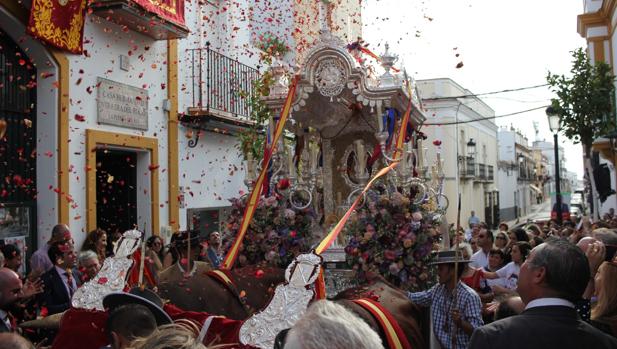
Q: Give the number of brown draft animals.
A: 2